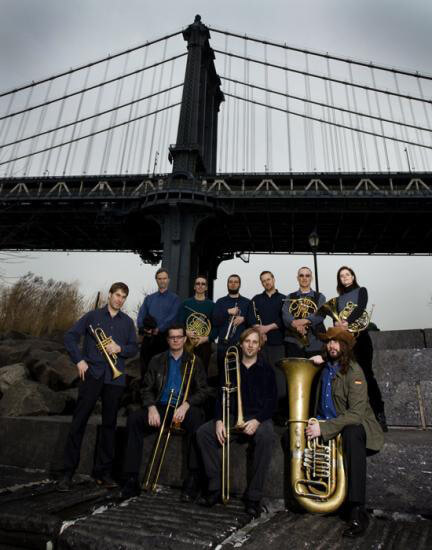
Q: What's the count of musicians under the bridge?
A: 10